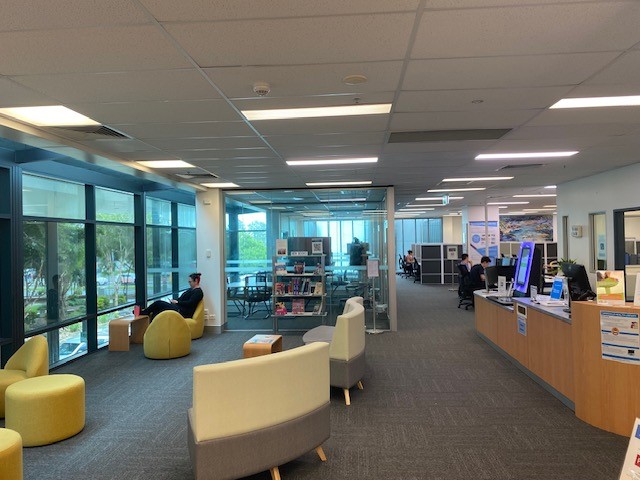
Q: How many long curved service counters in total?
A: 1